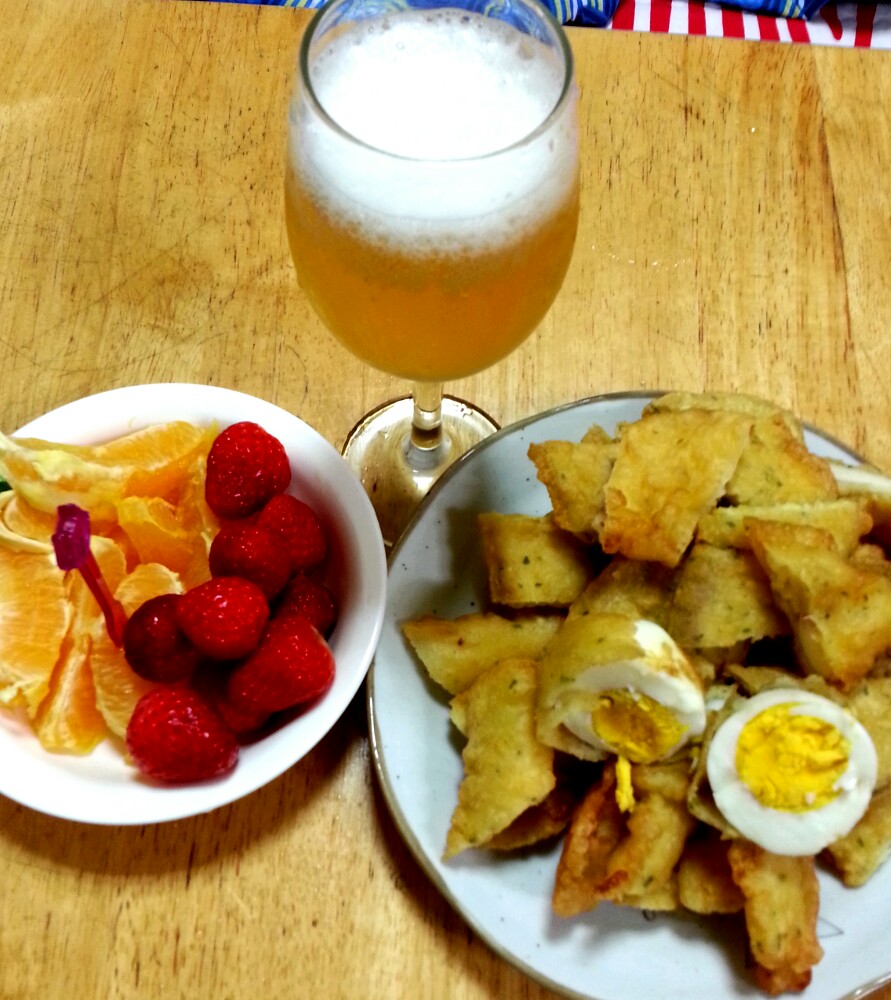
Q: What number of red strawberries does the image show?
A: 9